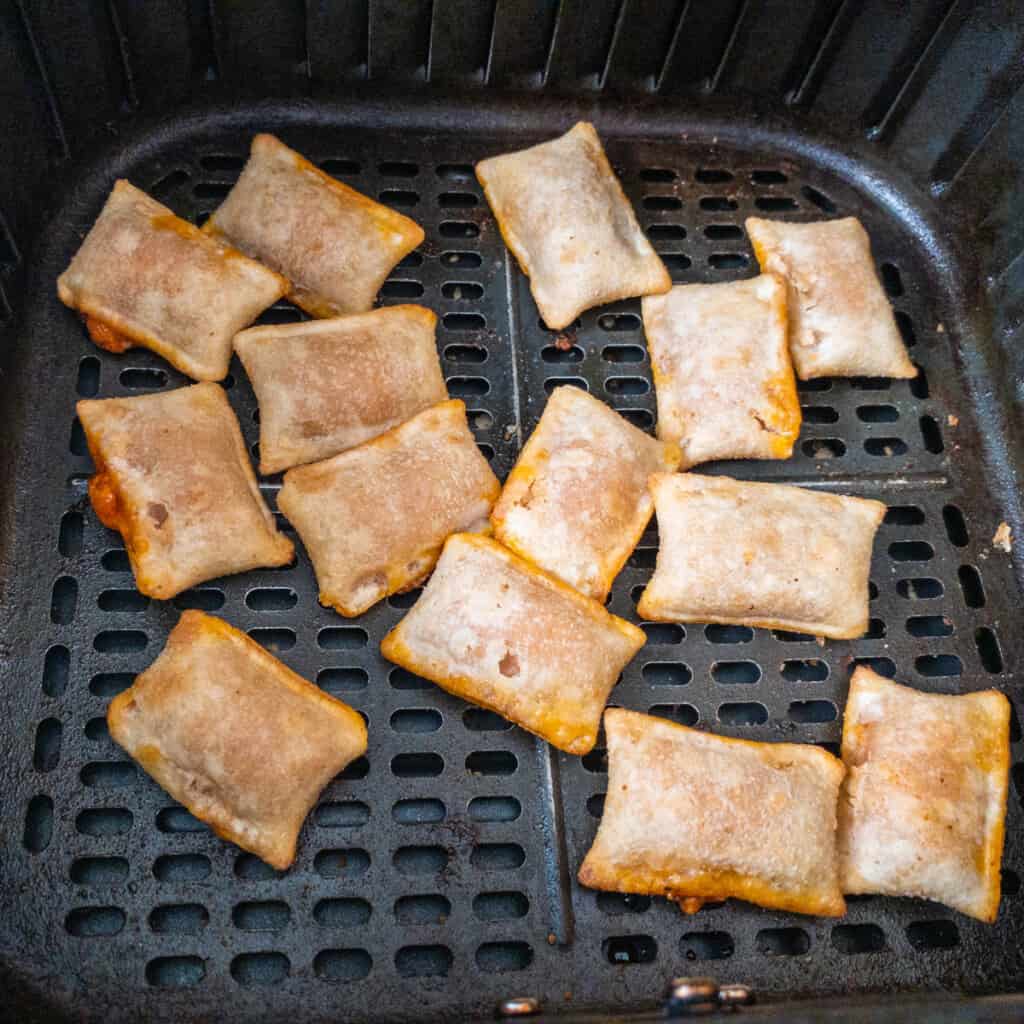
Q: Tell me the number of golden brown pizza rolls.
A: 14